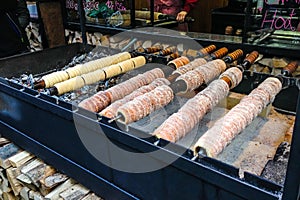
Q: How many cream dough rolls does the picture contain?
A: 2